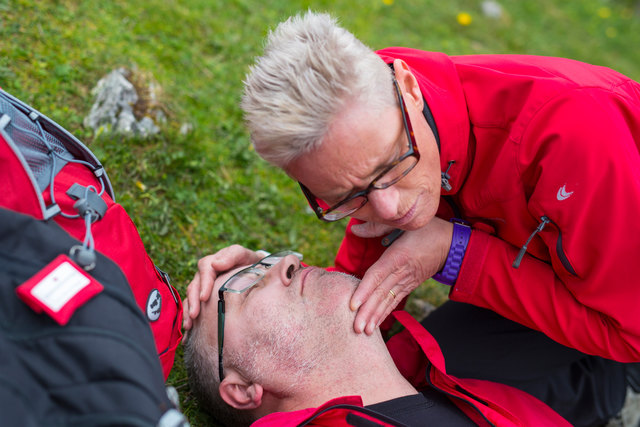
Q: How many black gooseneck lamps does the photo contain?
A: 0